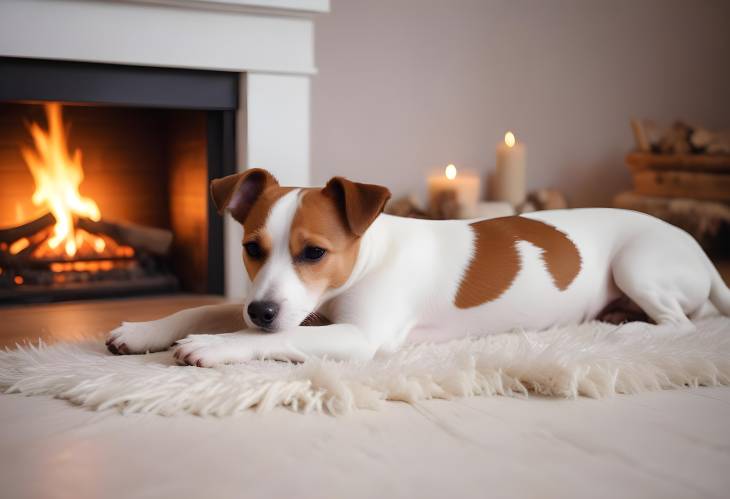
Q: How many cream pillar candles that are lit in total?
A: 2